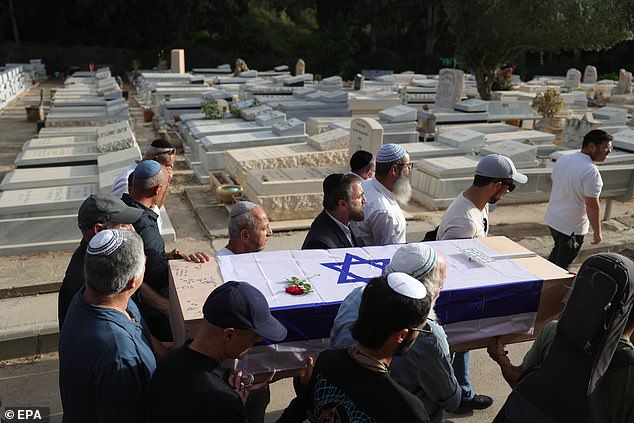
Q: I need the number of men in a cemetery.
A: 14